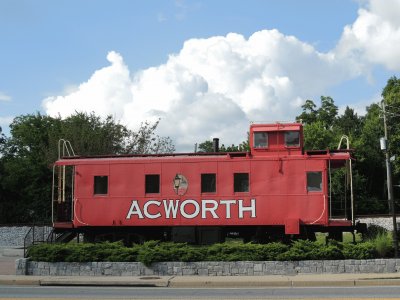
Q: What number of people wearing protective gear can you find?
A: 0